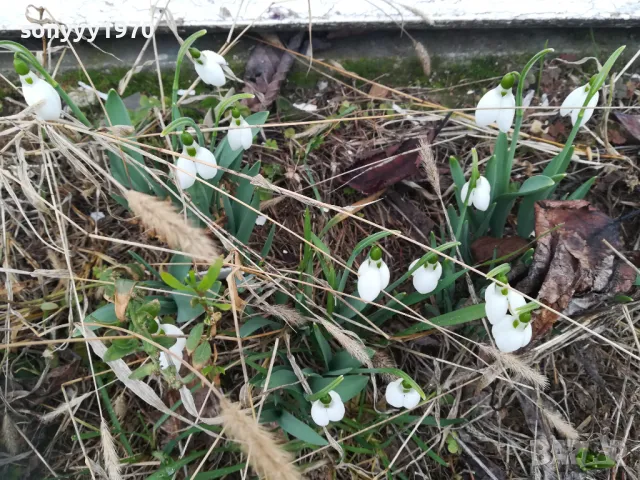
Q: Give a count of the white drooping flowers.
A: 14